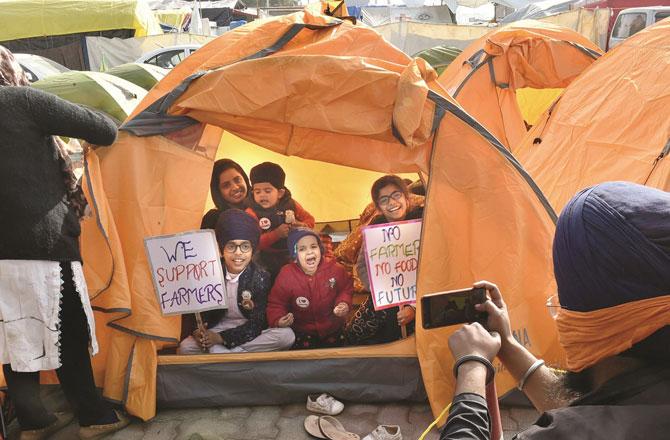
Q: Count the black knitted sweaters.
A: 1